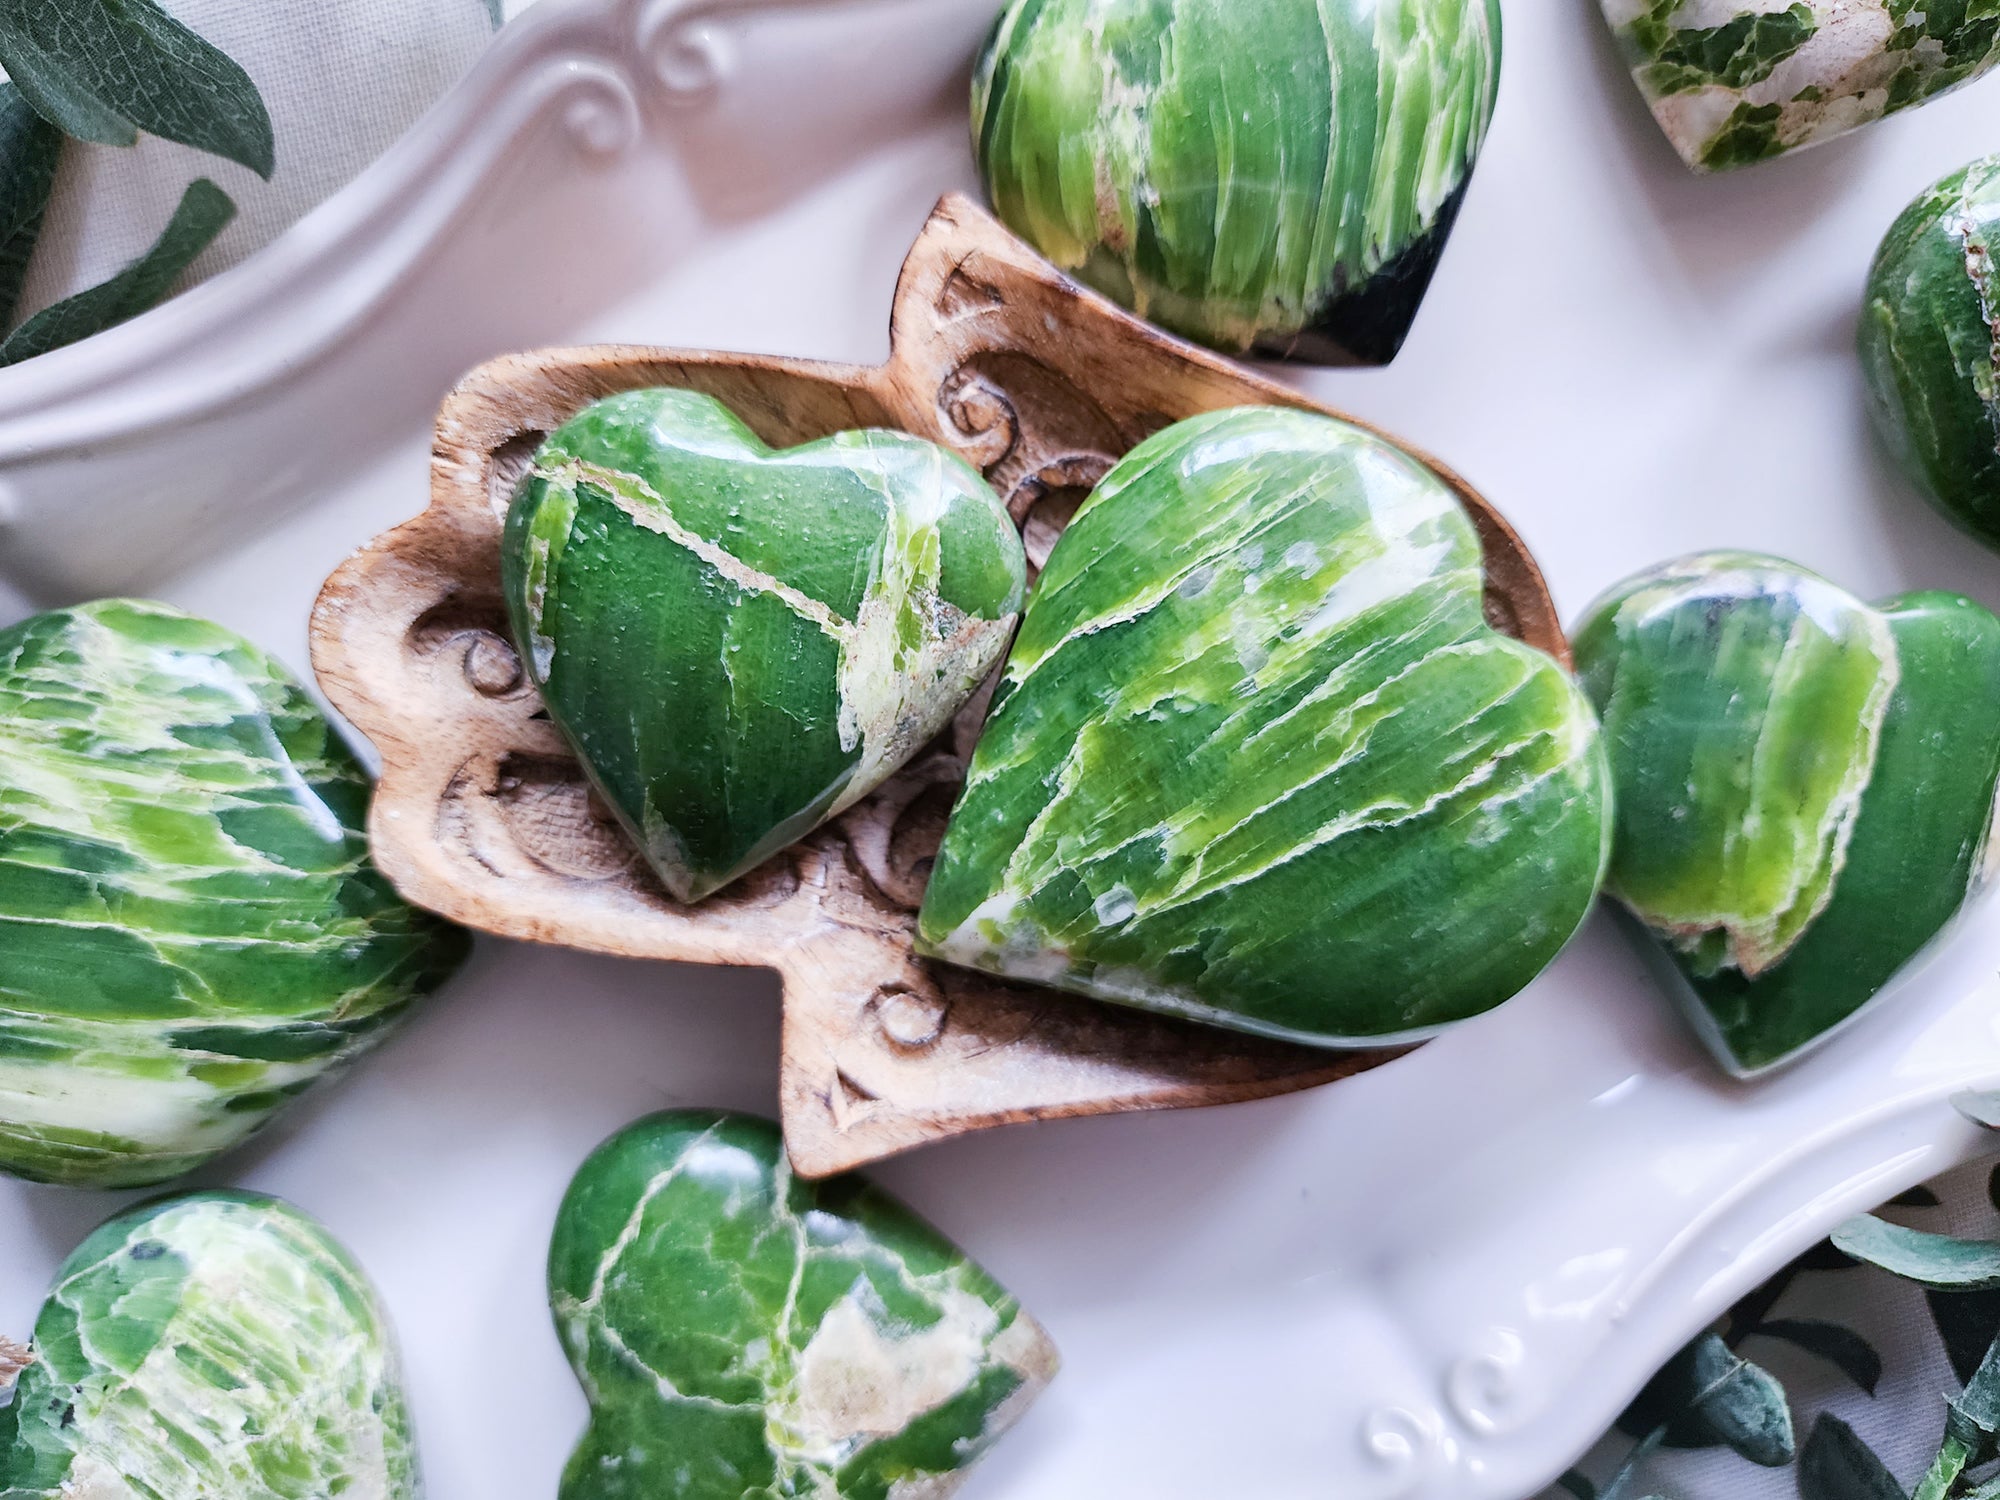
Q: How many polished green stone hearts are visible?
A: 9